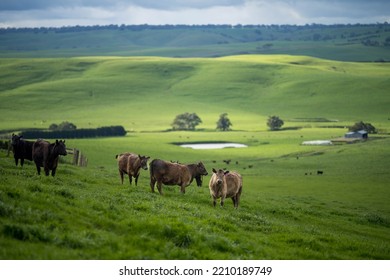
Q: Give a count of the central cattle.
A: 3